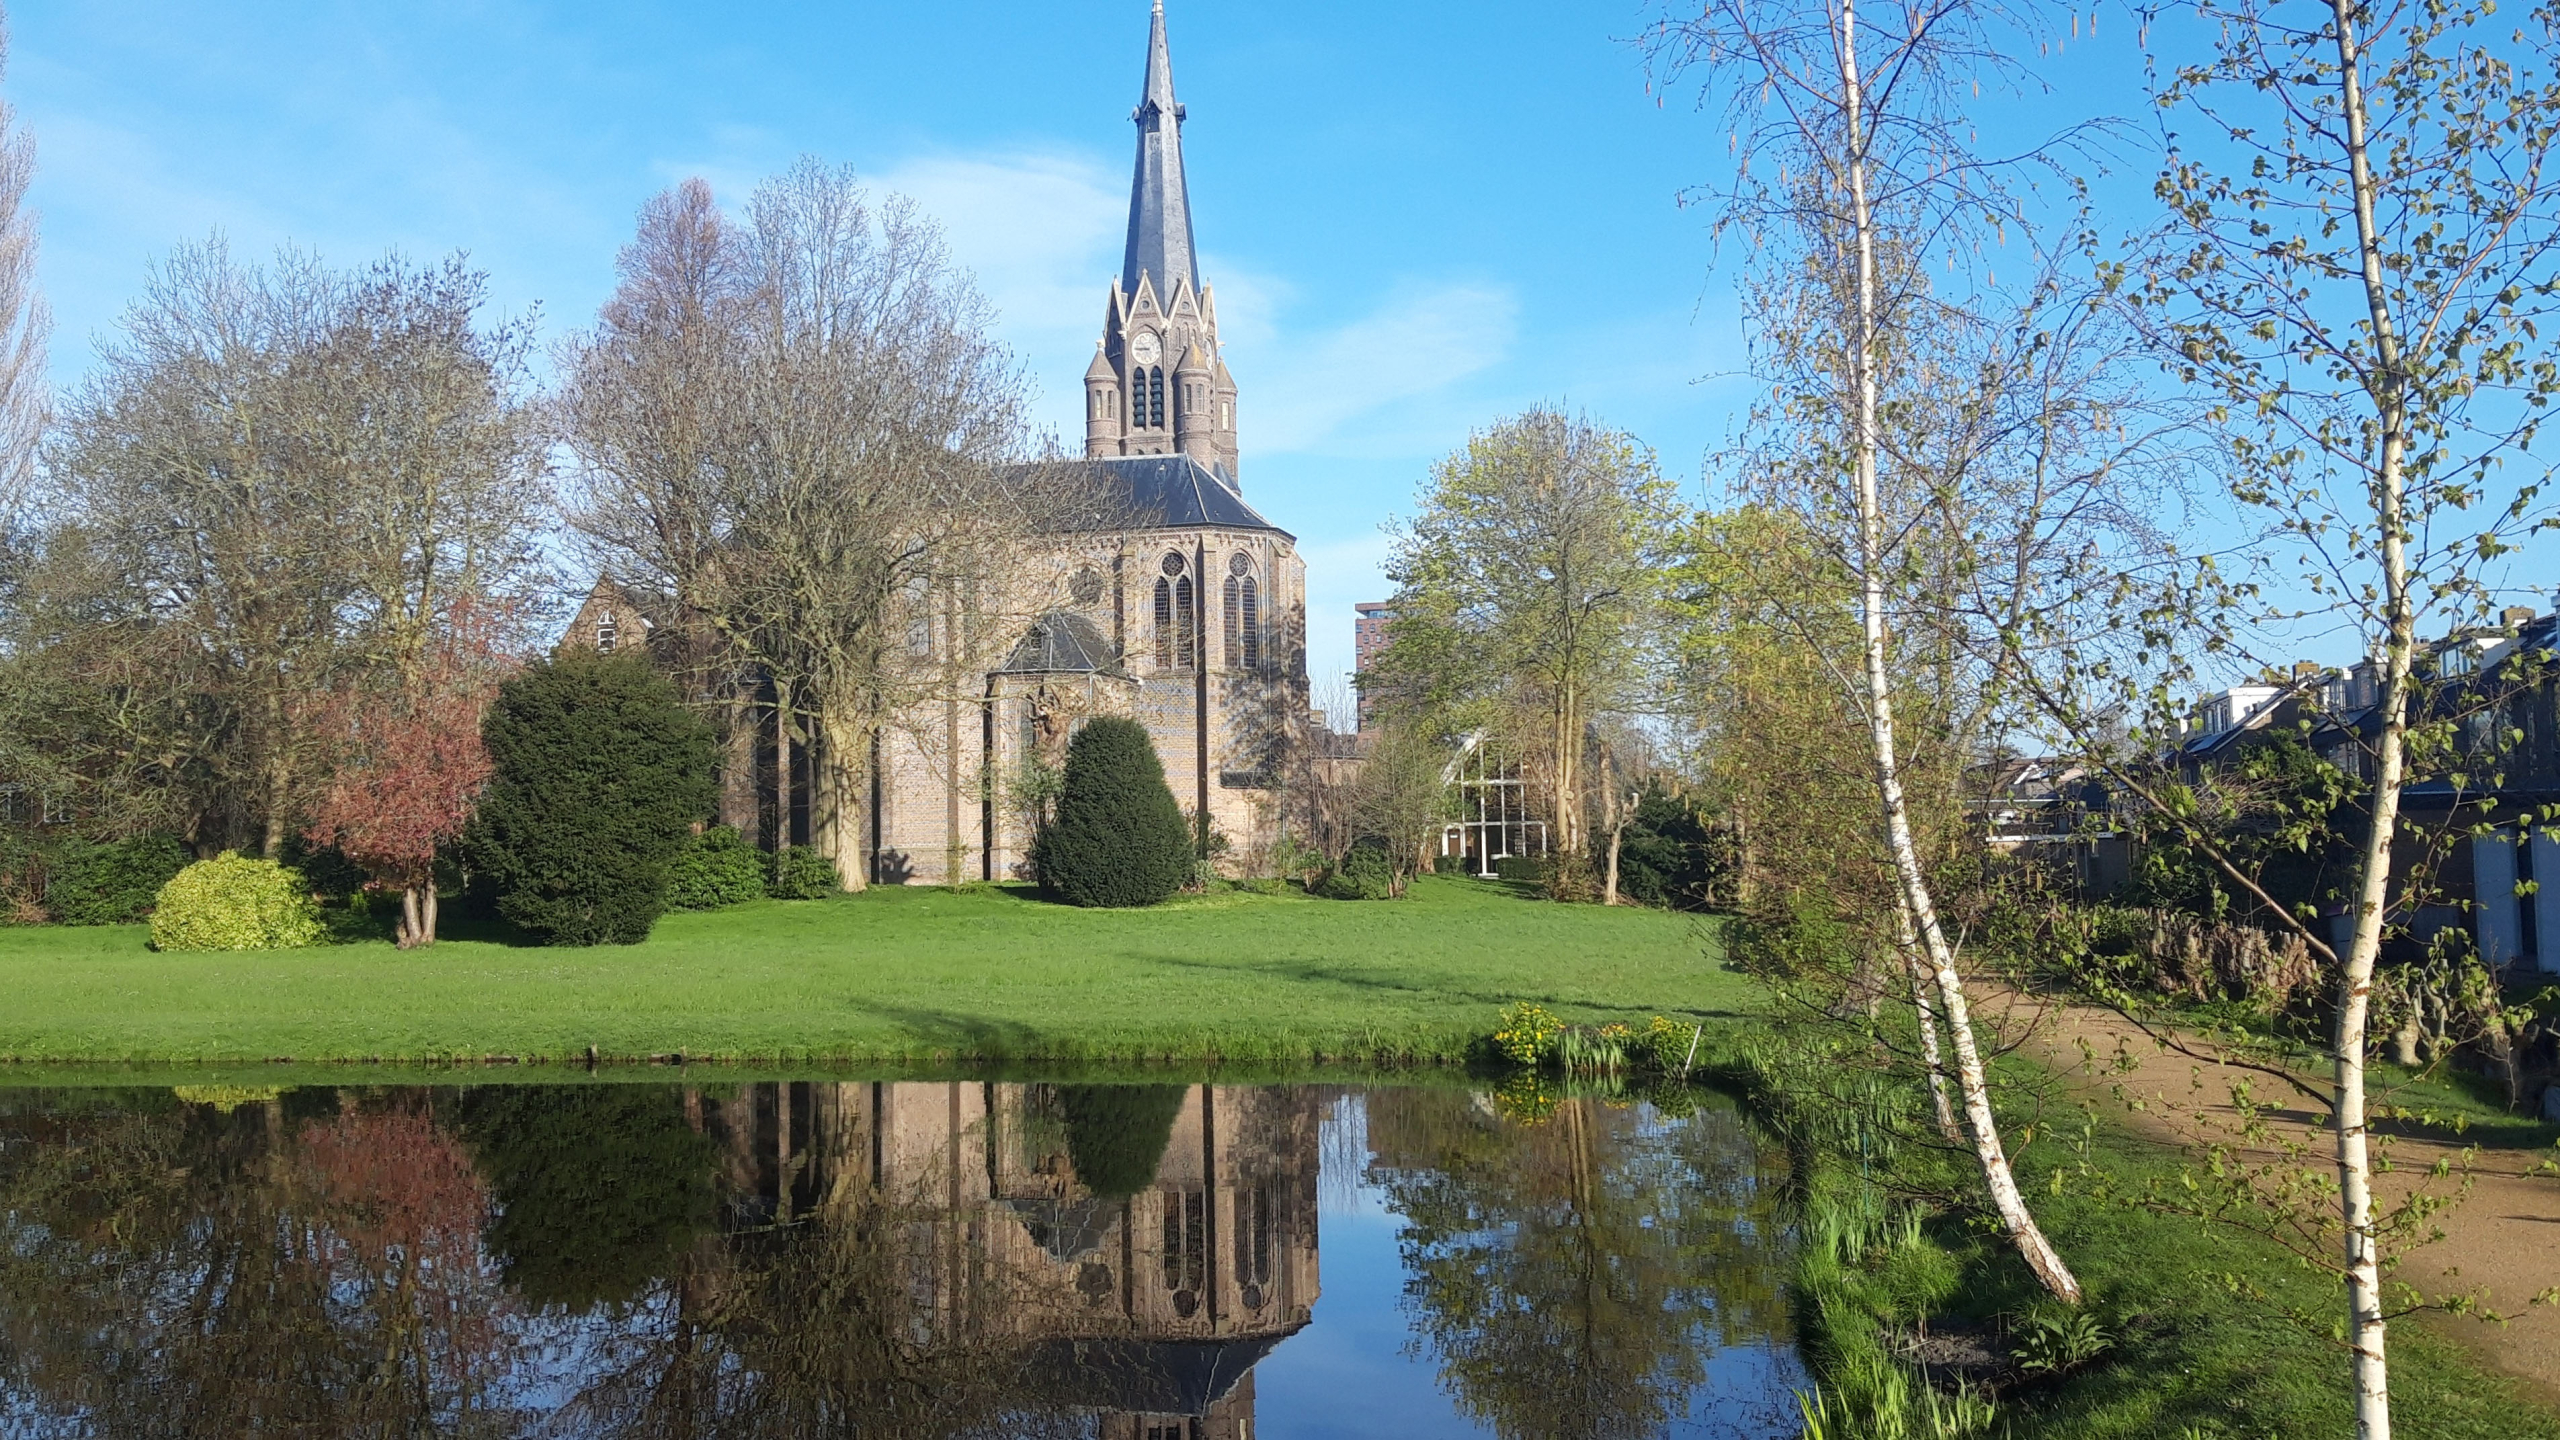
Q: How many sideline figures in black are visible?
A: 0